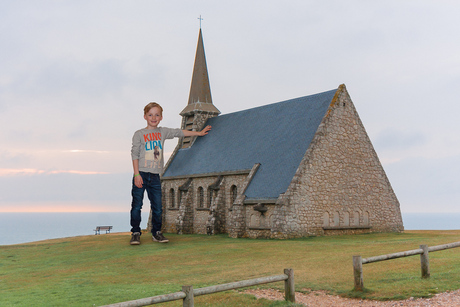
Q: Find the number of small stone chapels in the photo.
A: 1